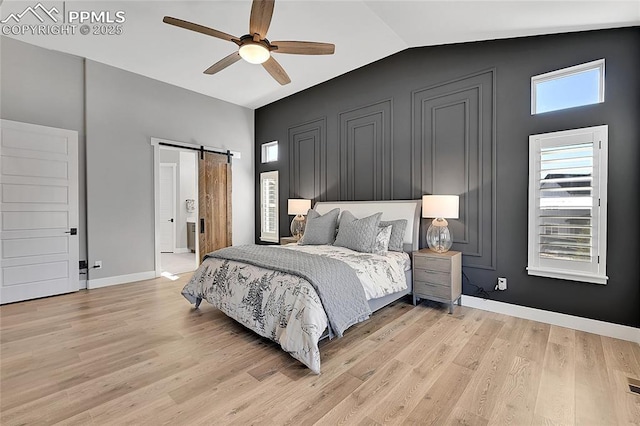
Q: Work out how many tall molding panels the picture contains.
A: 3